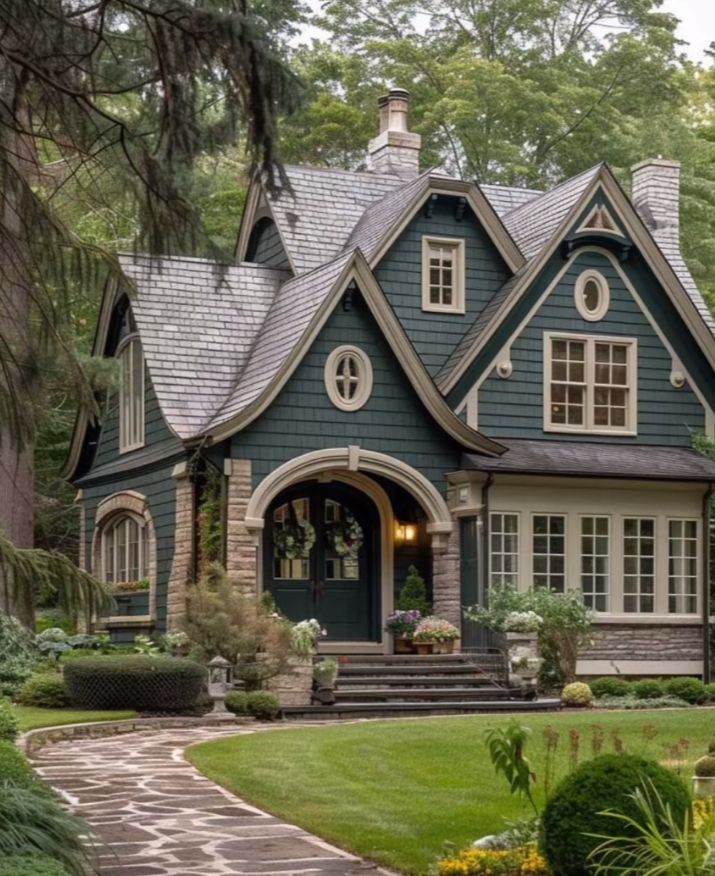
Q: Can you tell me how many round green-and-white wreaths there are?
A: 2